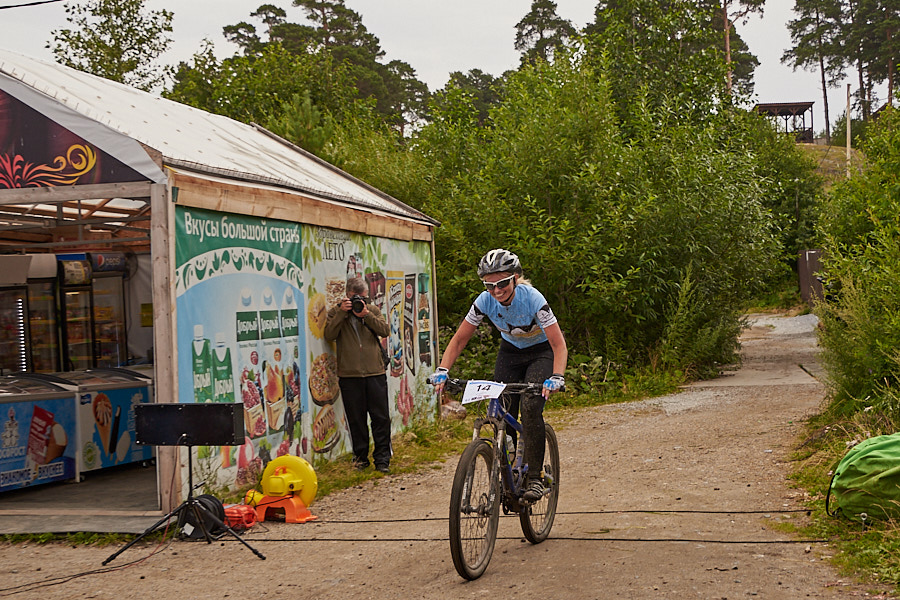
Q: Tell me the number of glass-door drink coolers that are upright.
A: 4